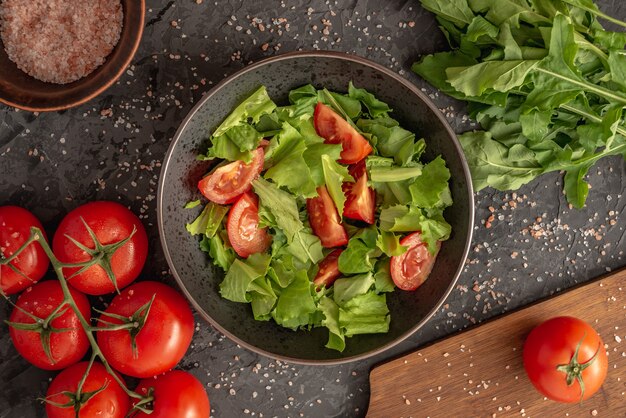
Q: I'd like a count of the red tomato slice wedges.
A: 7